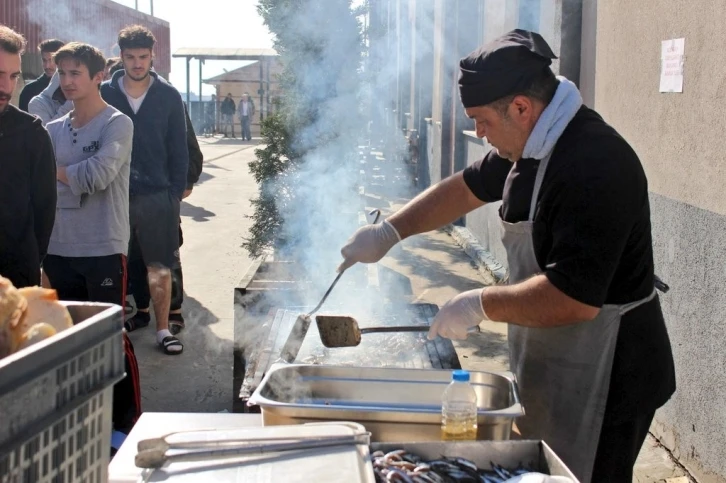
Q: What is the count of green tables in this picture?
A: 0